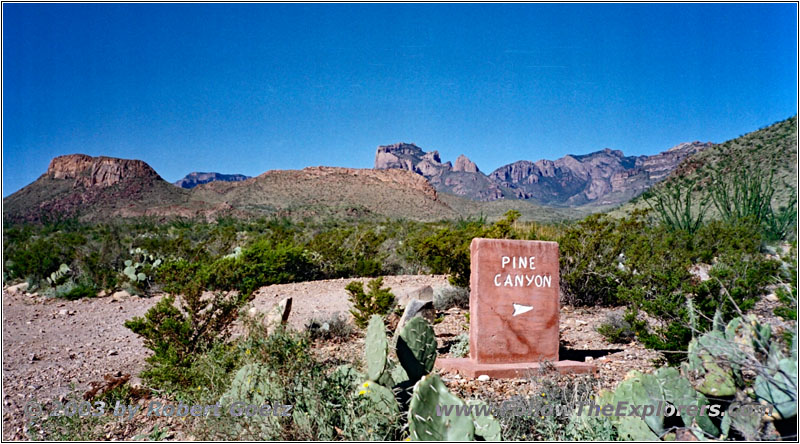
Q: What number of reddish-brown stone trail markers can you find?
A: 1